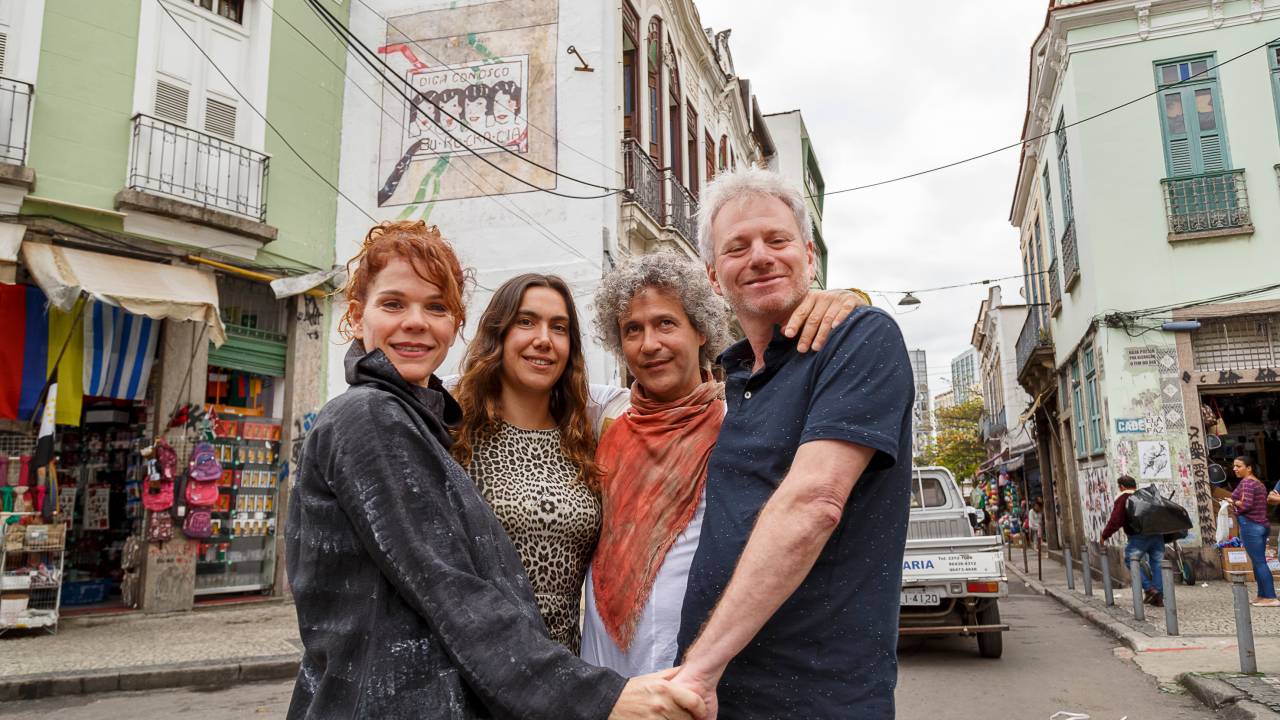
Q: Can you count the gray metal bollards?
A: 6